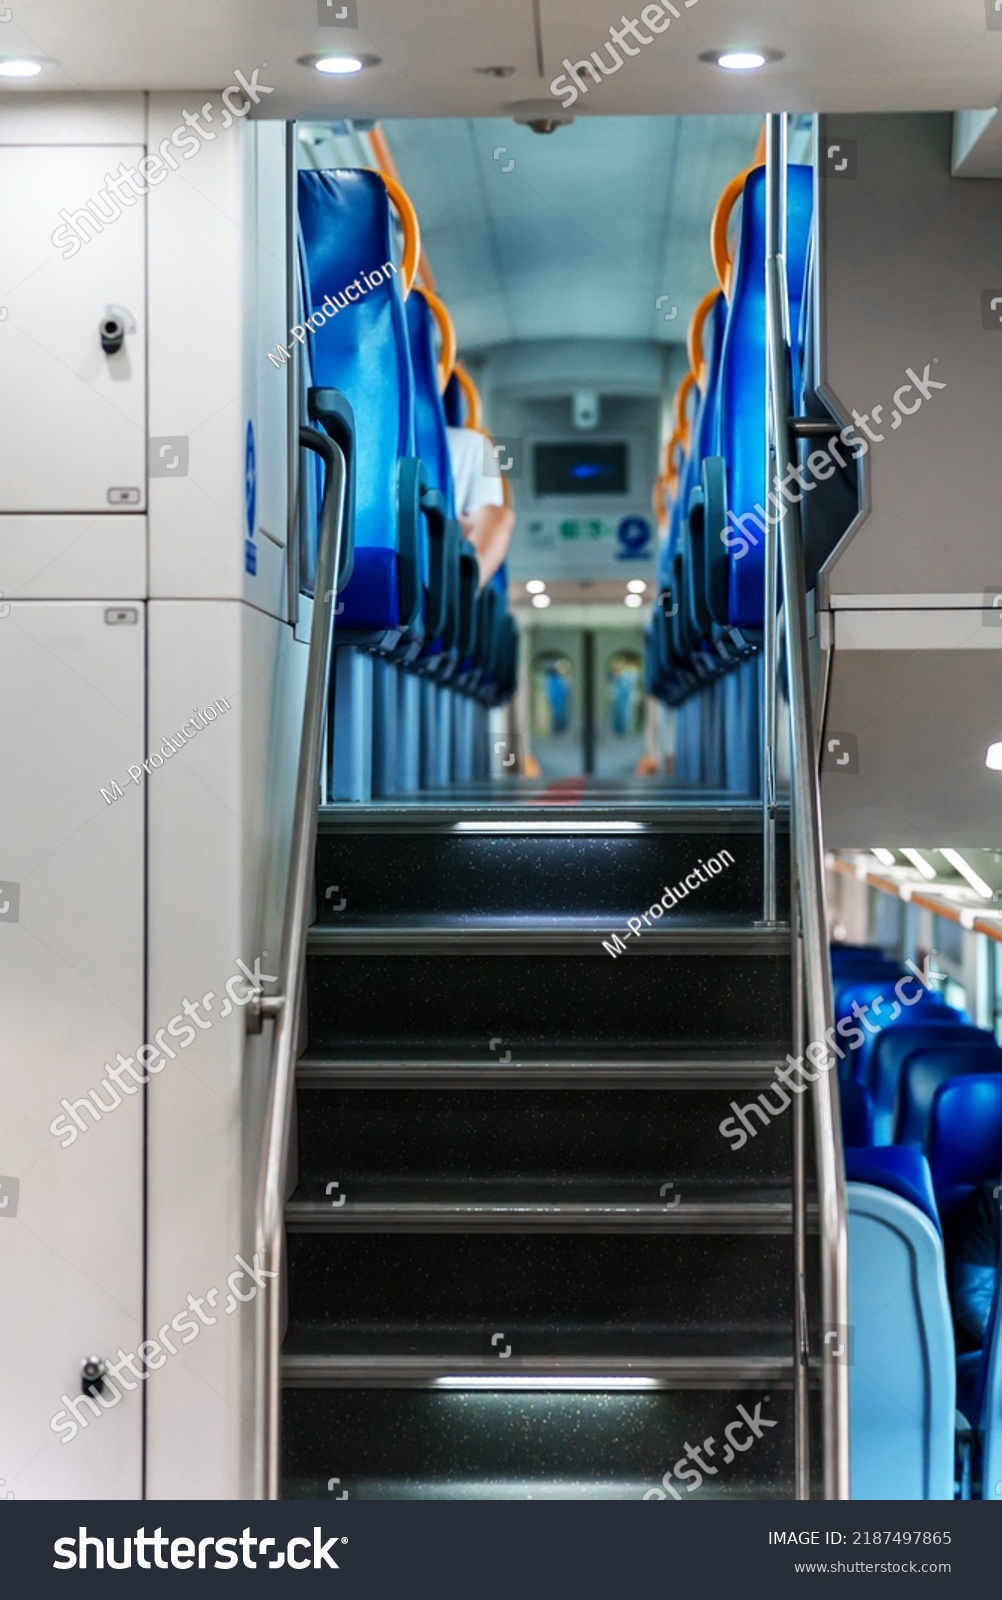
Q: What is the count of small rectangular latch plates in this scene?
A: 2